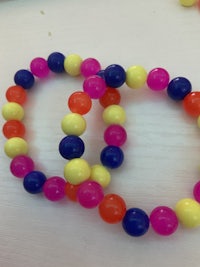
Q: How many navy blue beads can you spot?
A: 9